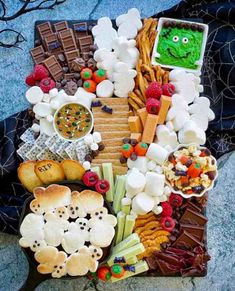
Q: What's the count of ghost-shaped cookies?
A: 8